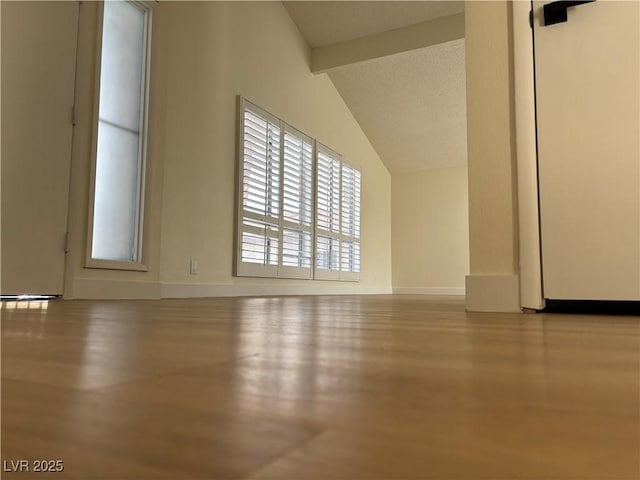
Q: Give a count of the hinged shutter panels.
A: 4